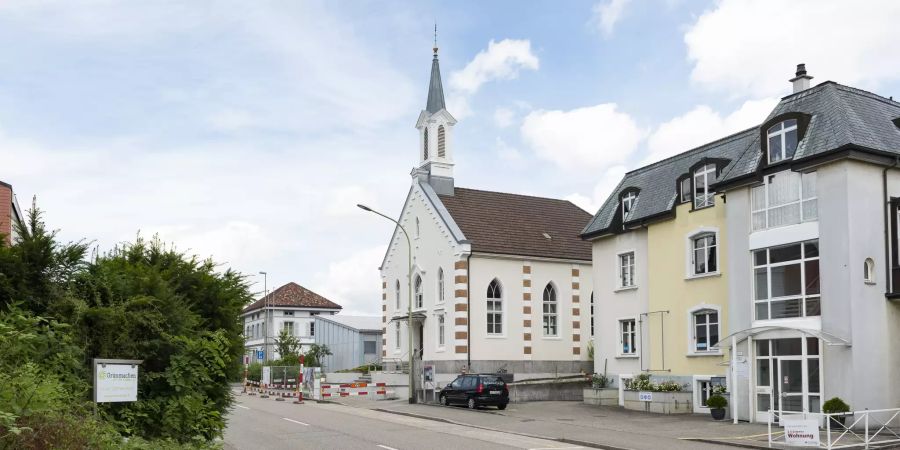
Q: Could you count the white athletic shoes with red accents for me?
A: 0